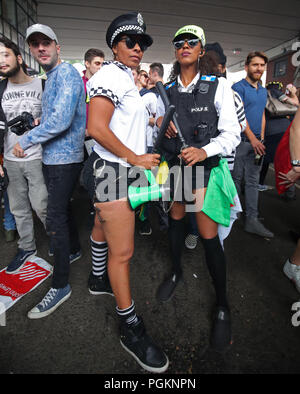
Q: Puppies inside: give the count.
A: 0